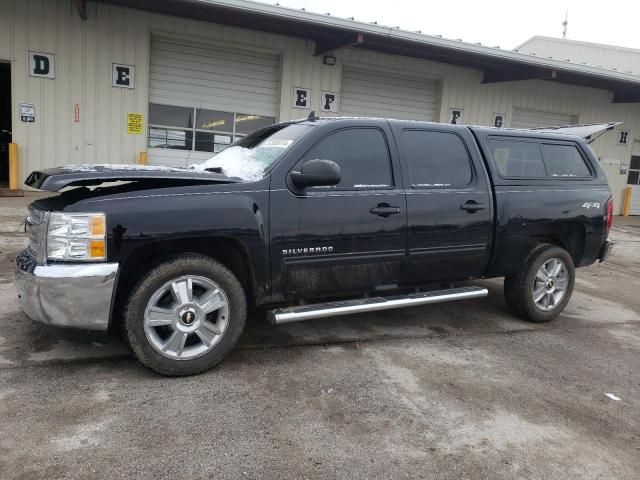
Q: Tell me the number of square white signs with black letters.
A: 7